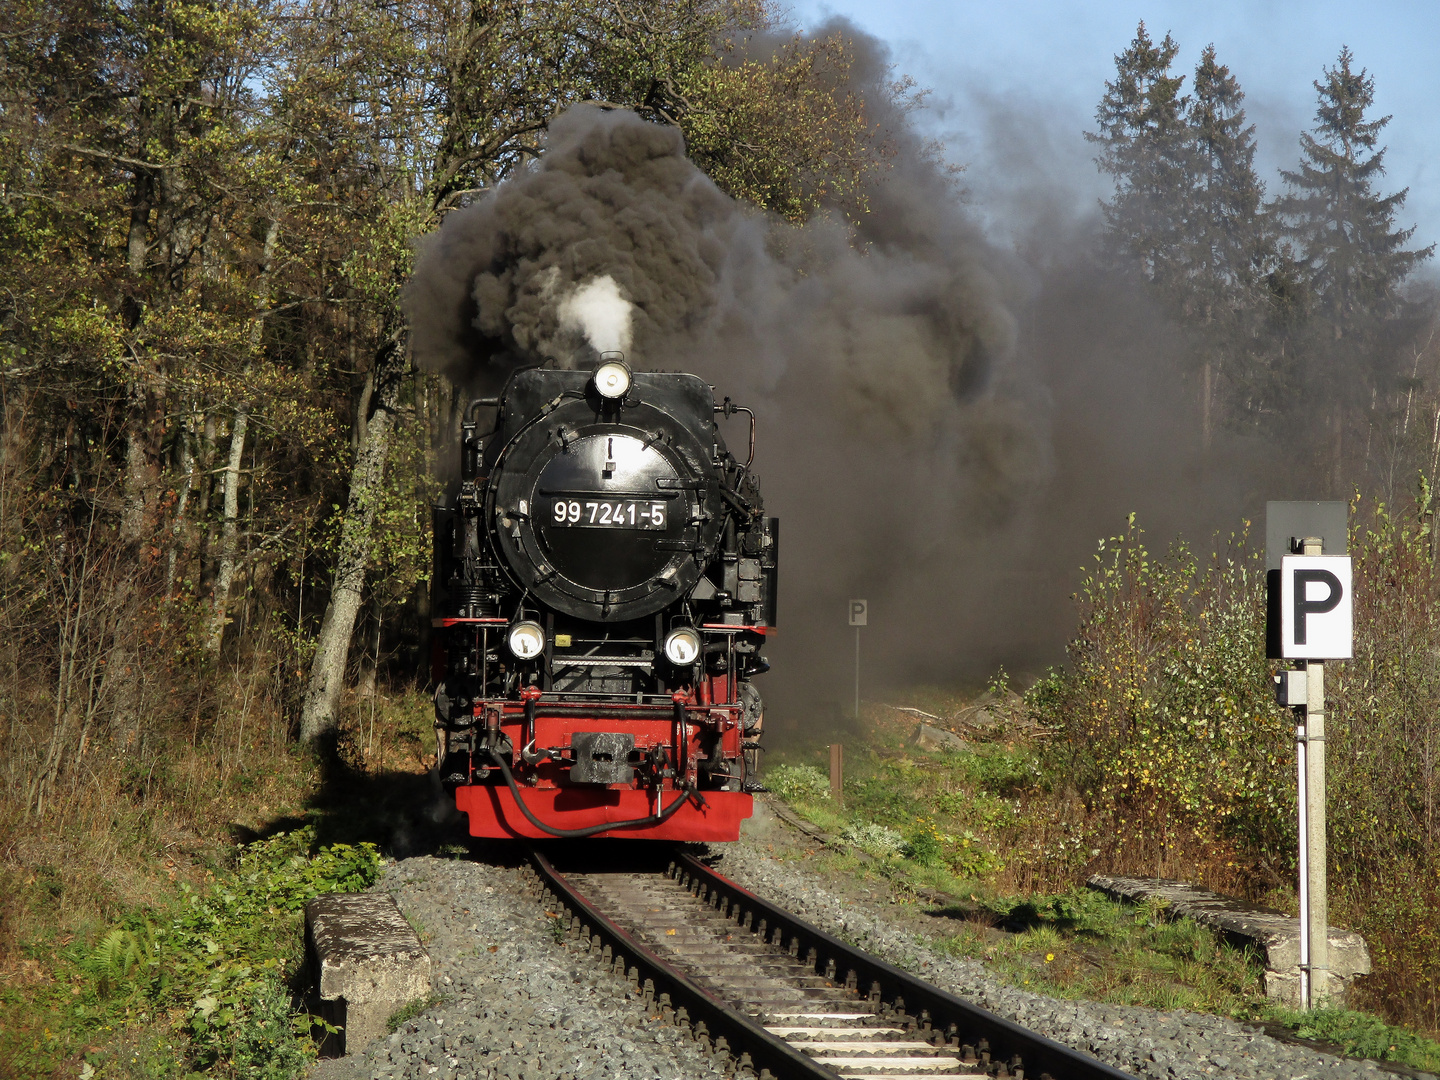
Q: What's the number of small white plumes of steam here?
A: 1